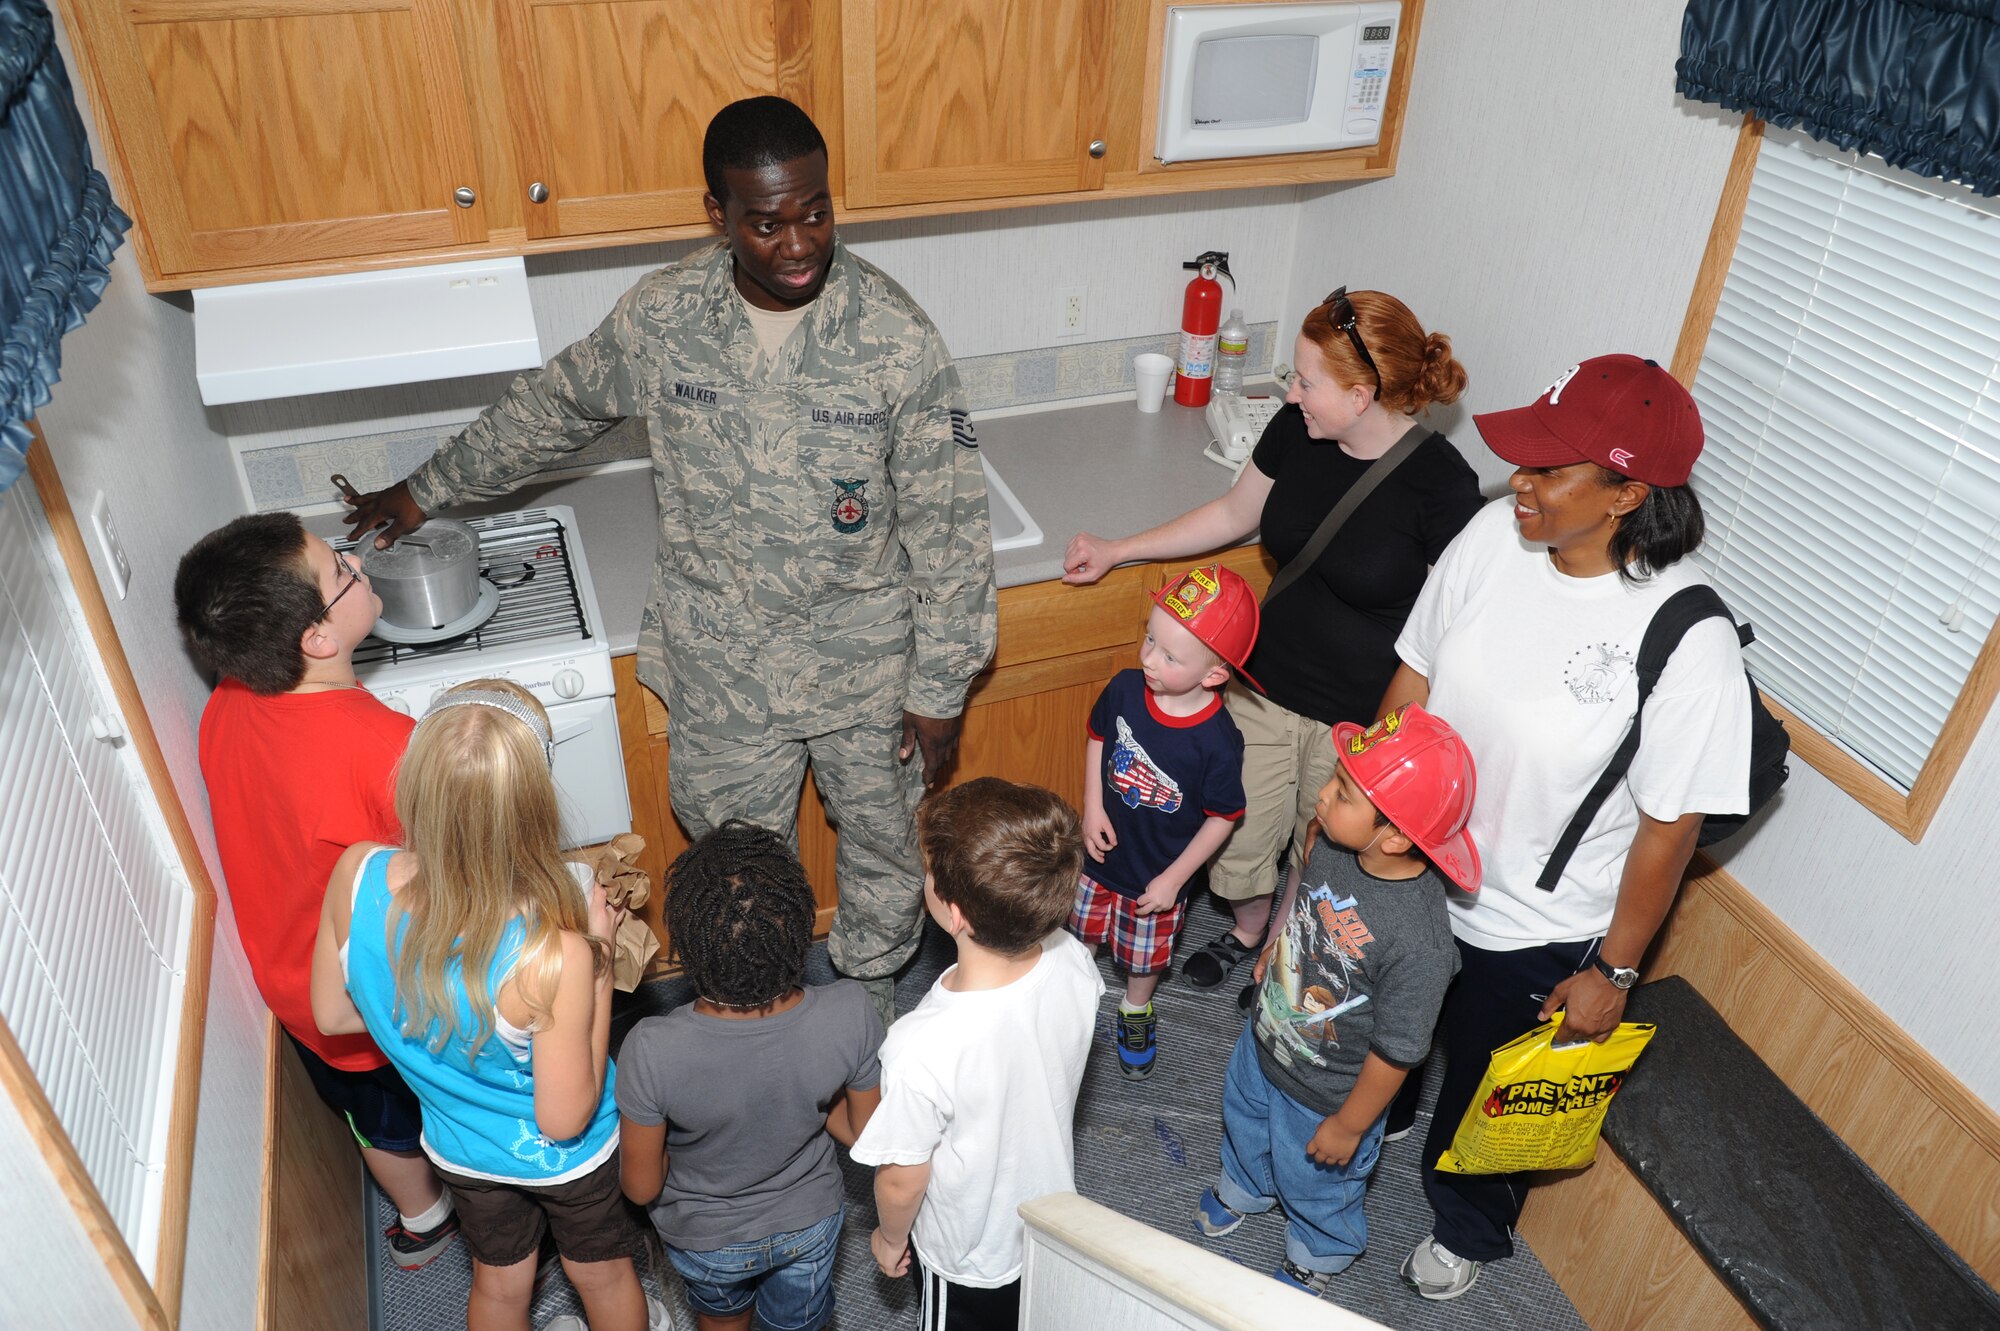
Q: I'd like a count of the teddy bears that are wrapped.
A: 0